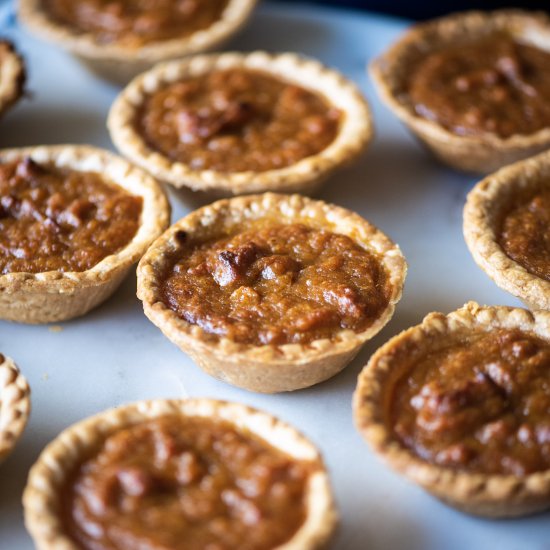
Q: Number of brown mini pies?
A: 10